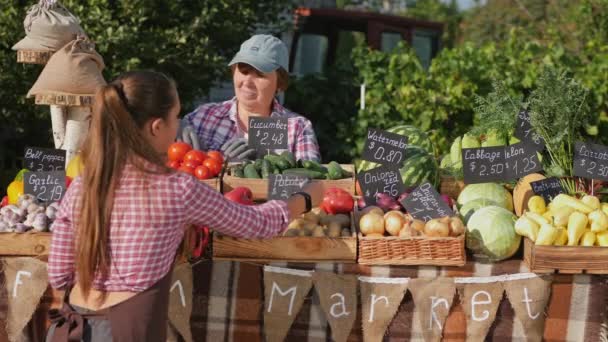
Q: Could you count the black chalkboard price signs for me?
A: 12